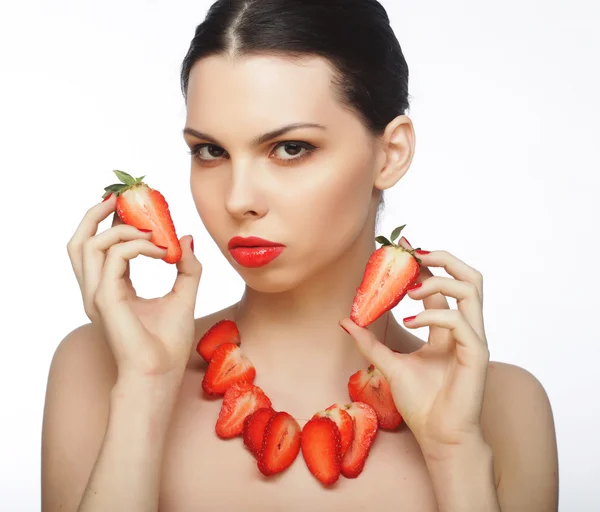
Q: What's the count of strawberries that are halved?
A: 2